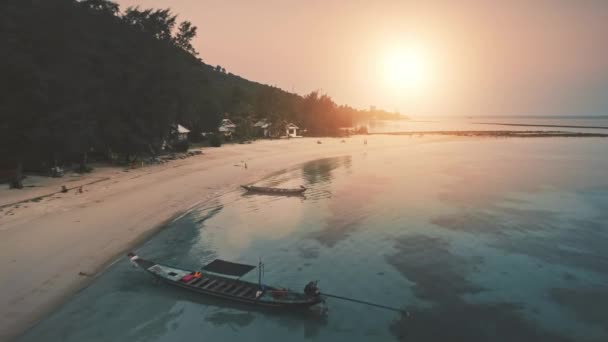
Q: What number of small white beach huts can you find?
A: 4